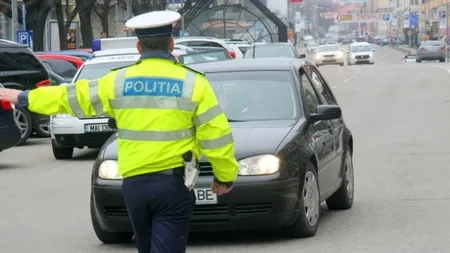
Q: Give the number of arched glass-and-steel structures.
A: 1